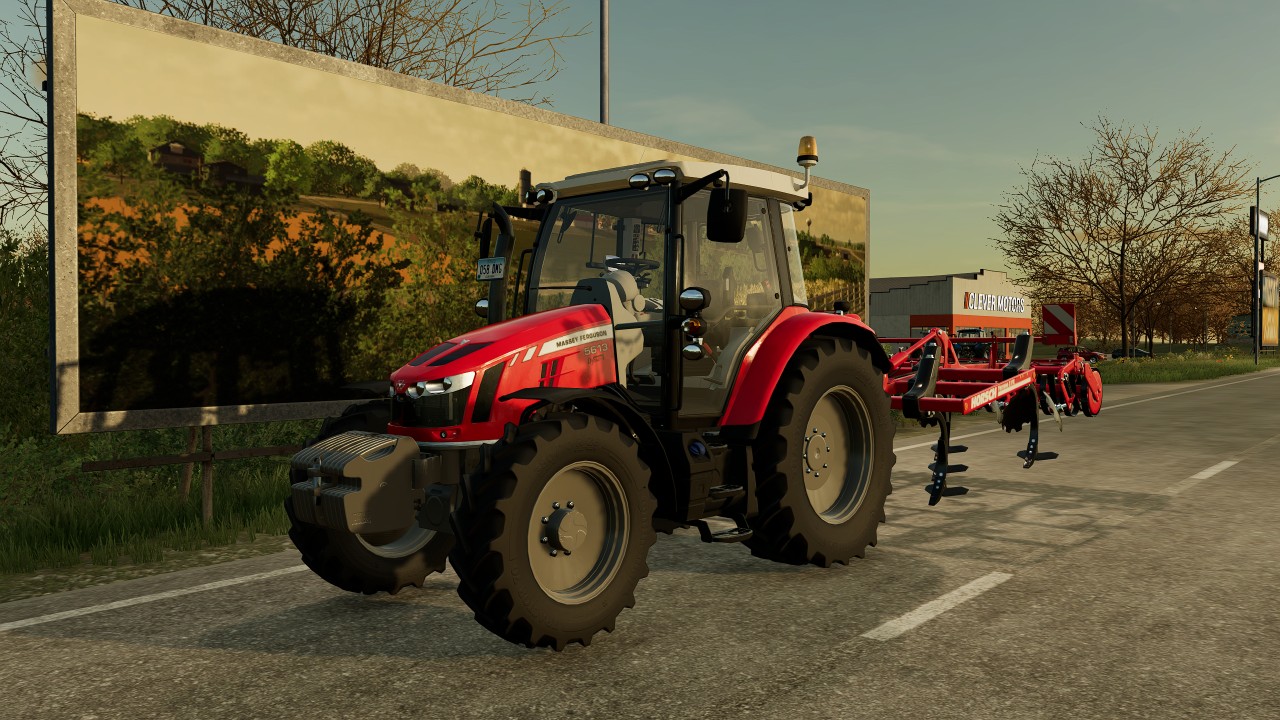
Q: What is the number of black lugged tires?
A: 3